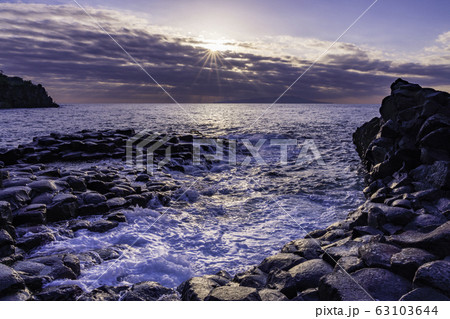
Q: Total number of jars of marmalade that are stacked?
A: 0